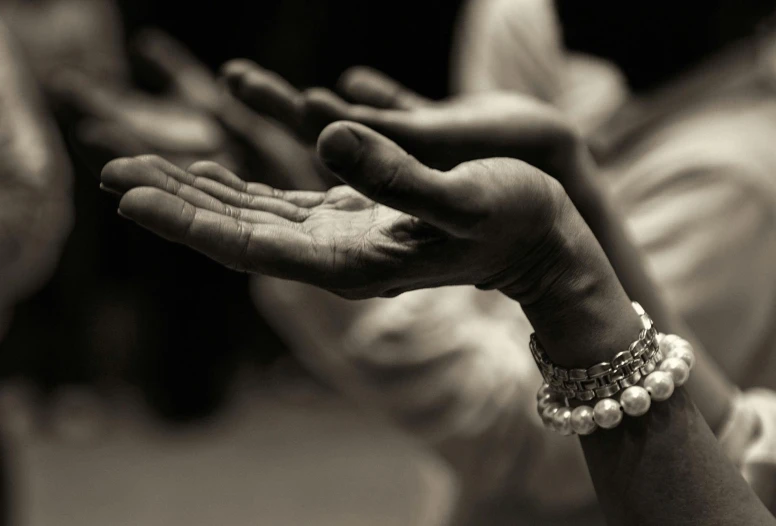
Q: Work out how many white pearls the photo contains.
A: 13